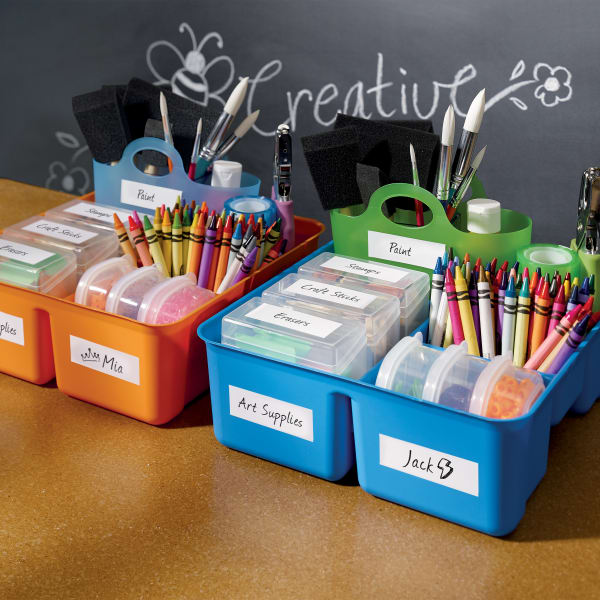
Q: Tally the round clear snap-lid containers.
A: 6